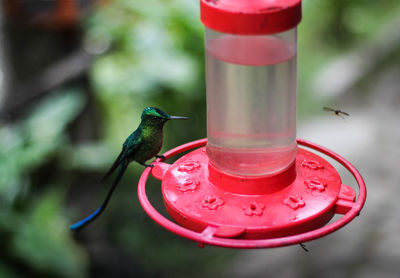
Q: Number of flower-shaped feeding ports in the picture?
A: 7